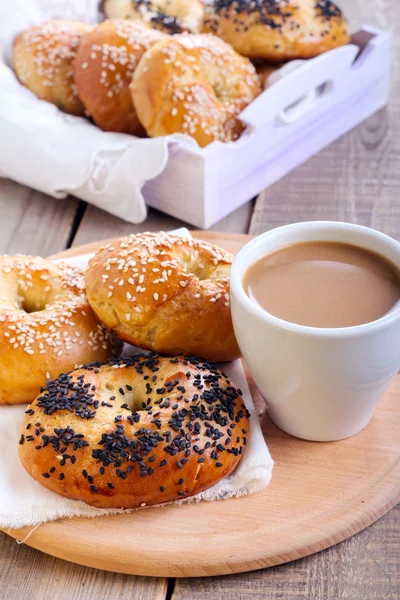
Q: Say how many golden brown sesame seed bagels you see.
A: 5